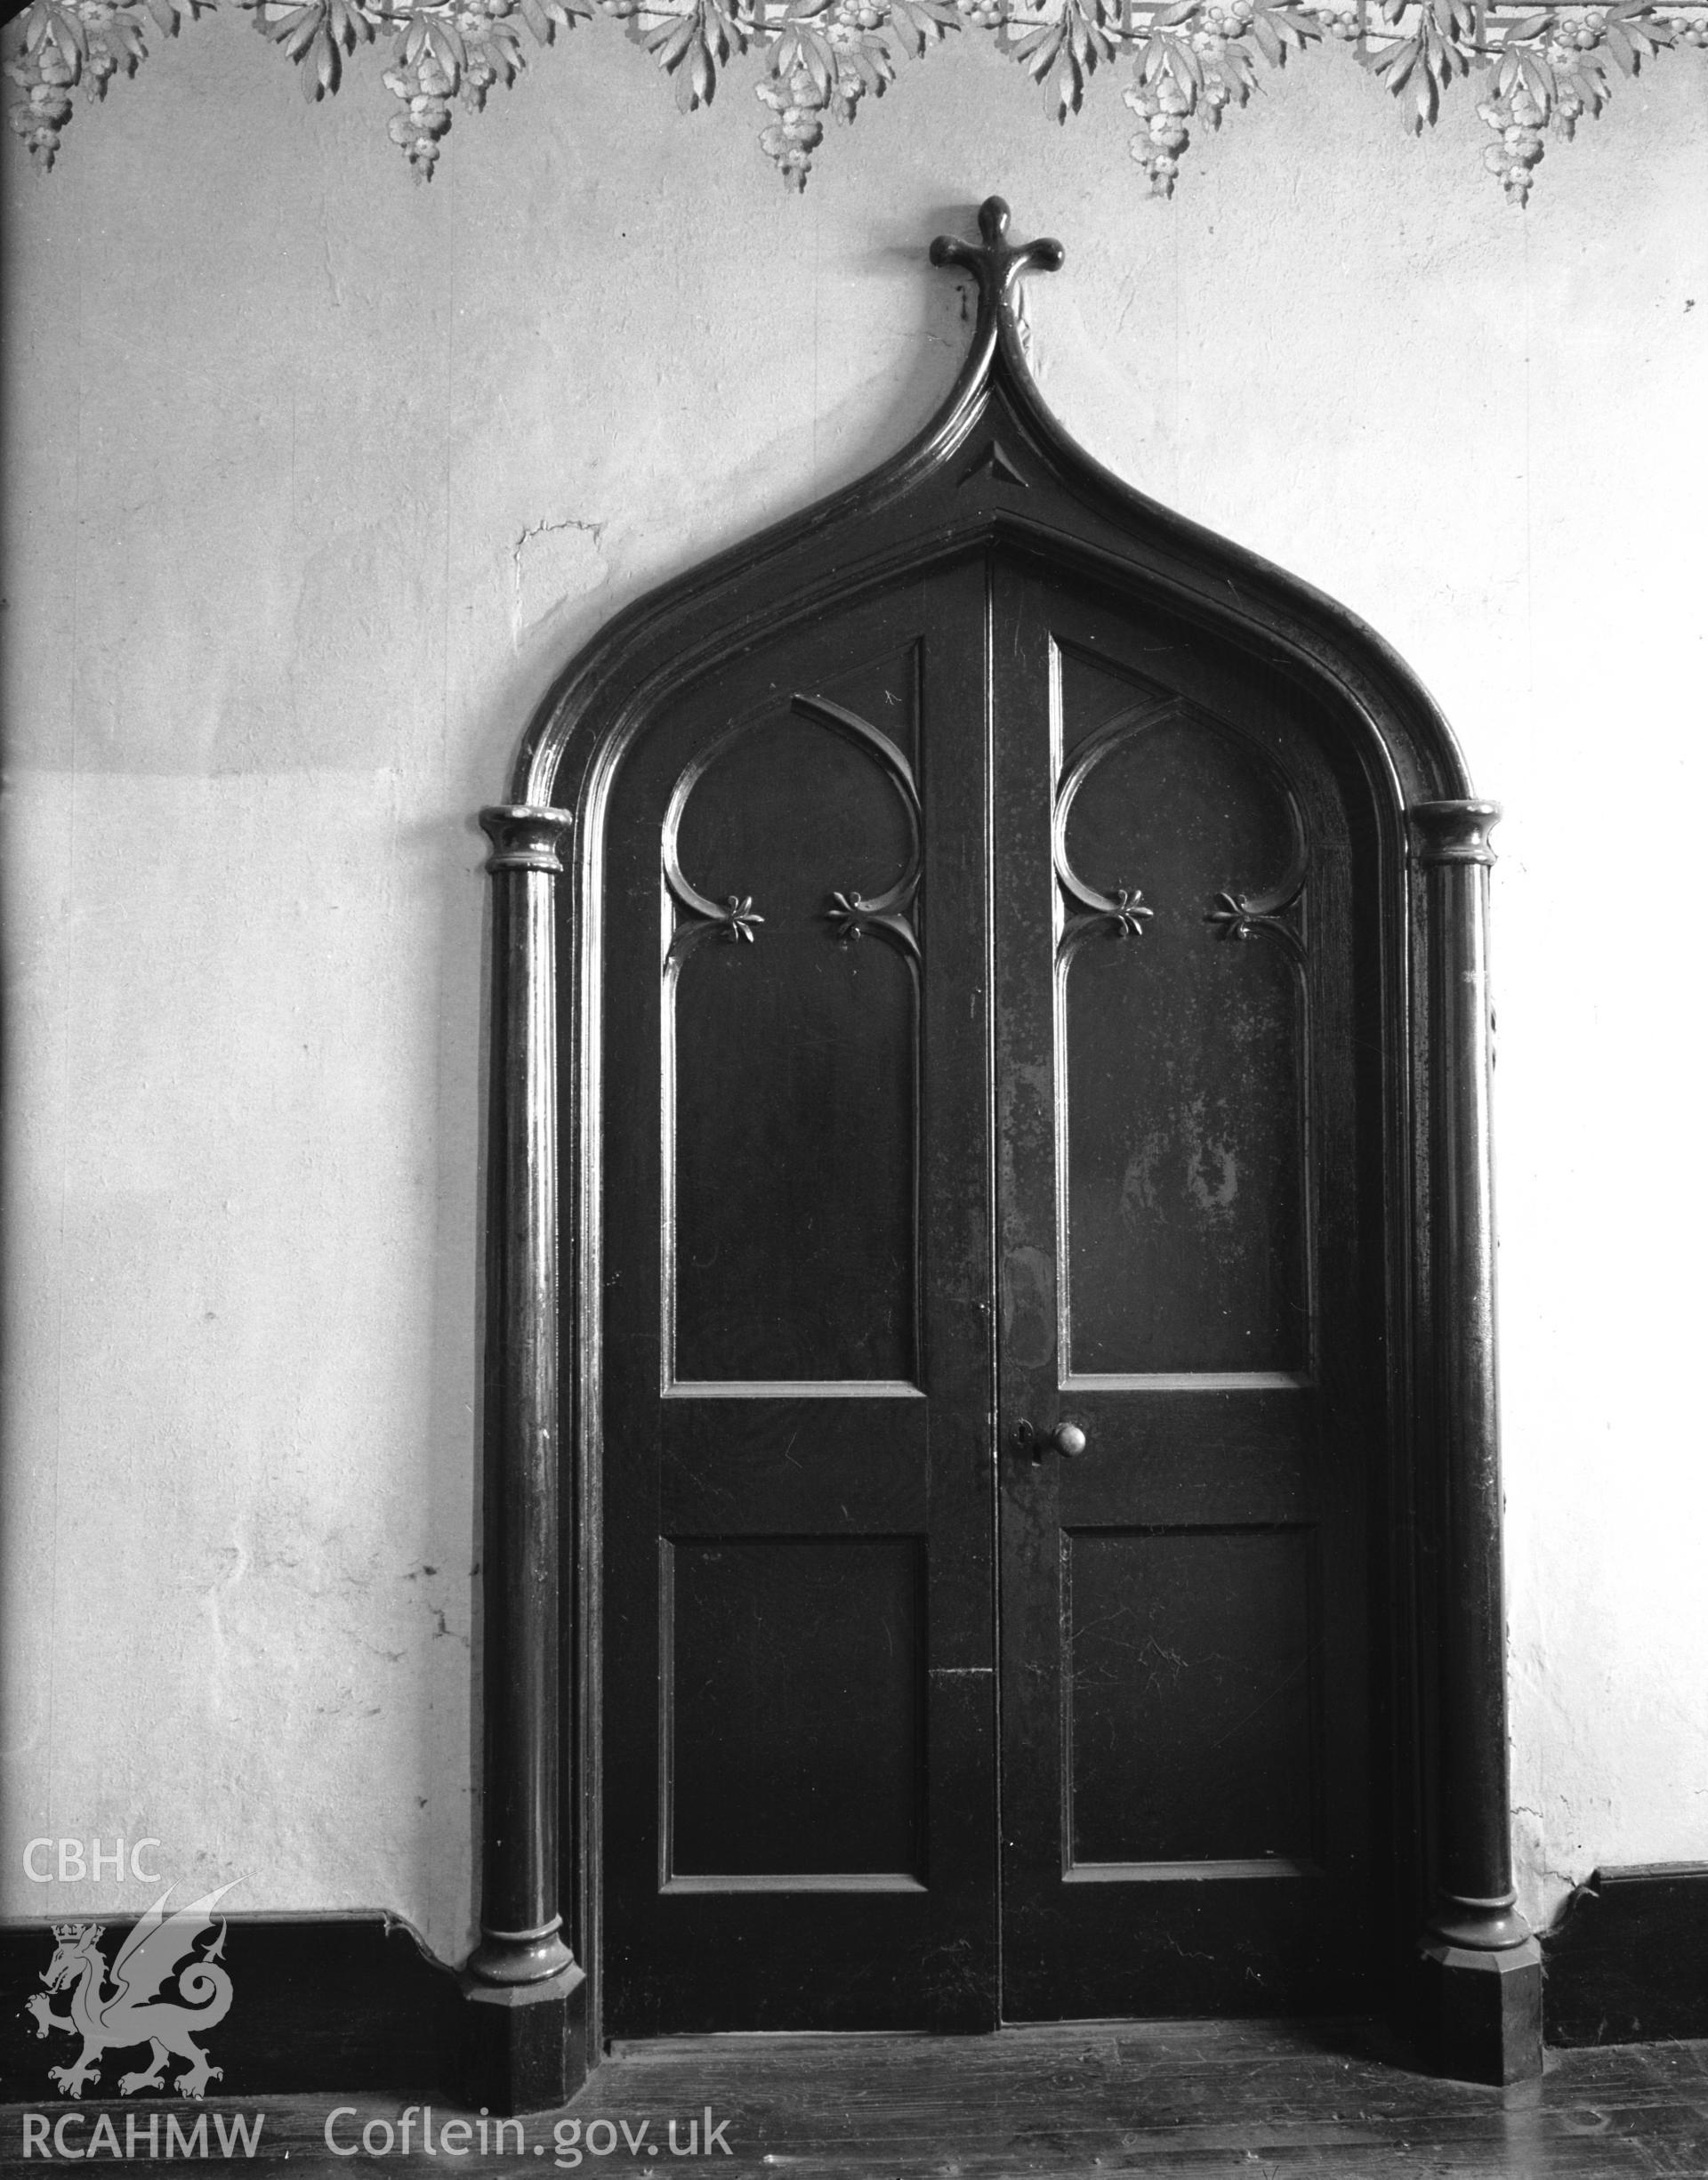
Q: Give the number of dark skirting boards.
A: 2